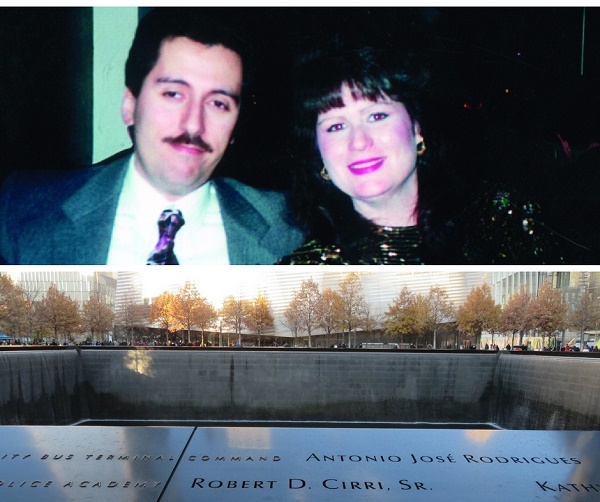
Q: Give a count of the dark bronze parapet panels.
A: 2